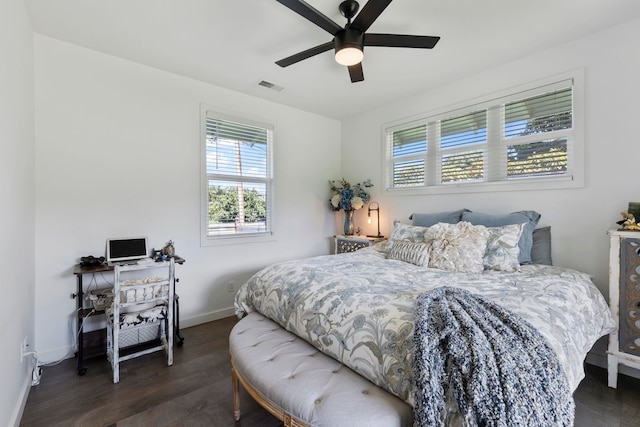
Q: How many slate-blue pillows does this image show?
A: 2